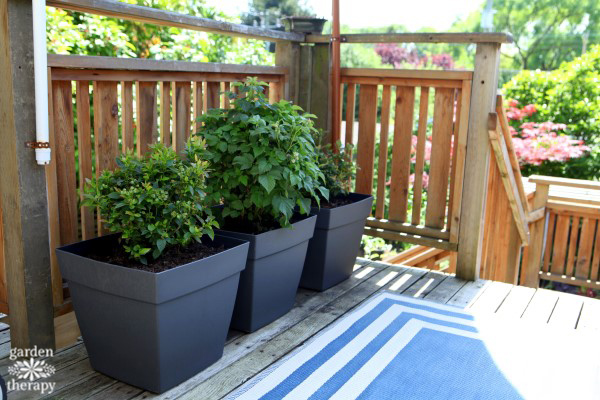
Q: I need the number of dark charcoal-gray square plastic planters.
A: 3